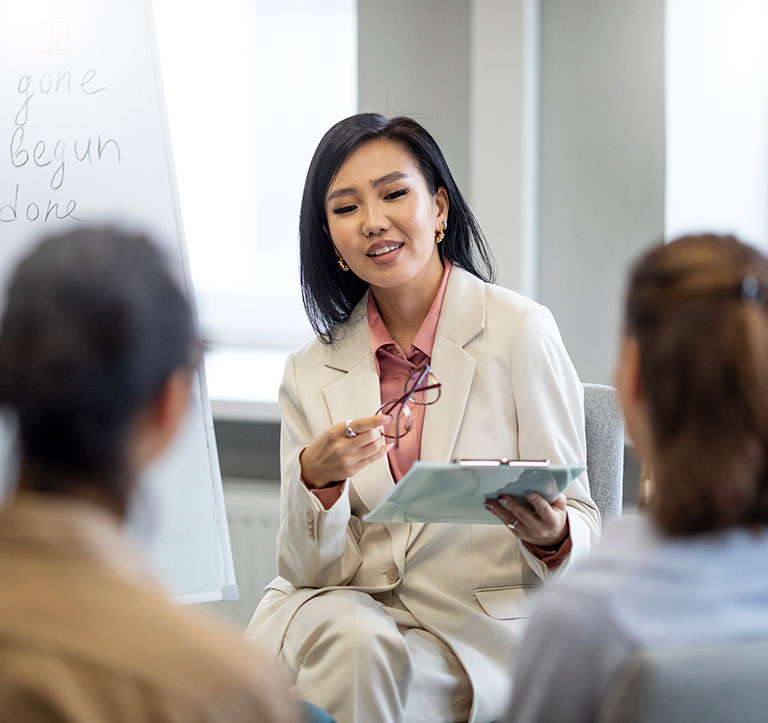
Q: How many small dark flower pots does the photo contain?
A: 0